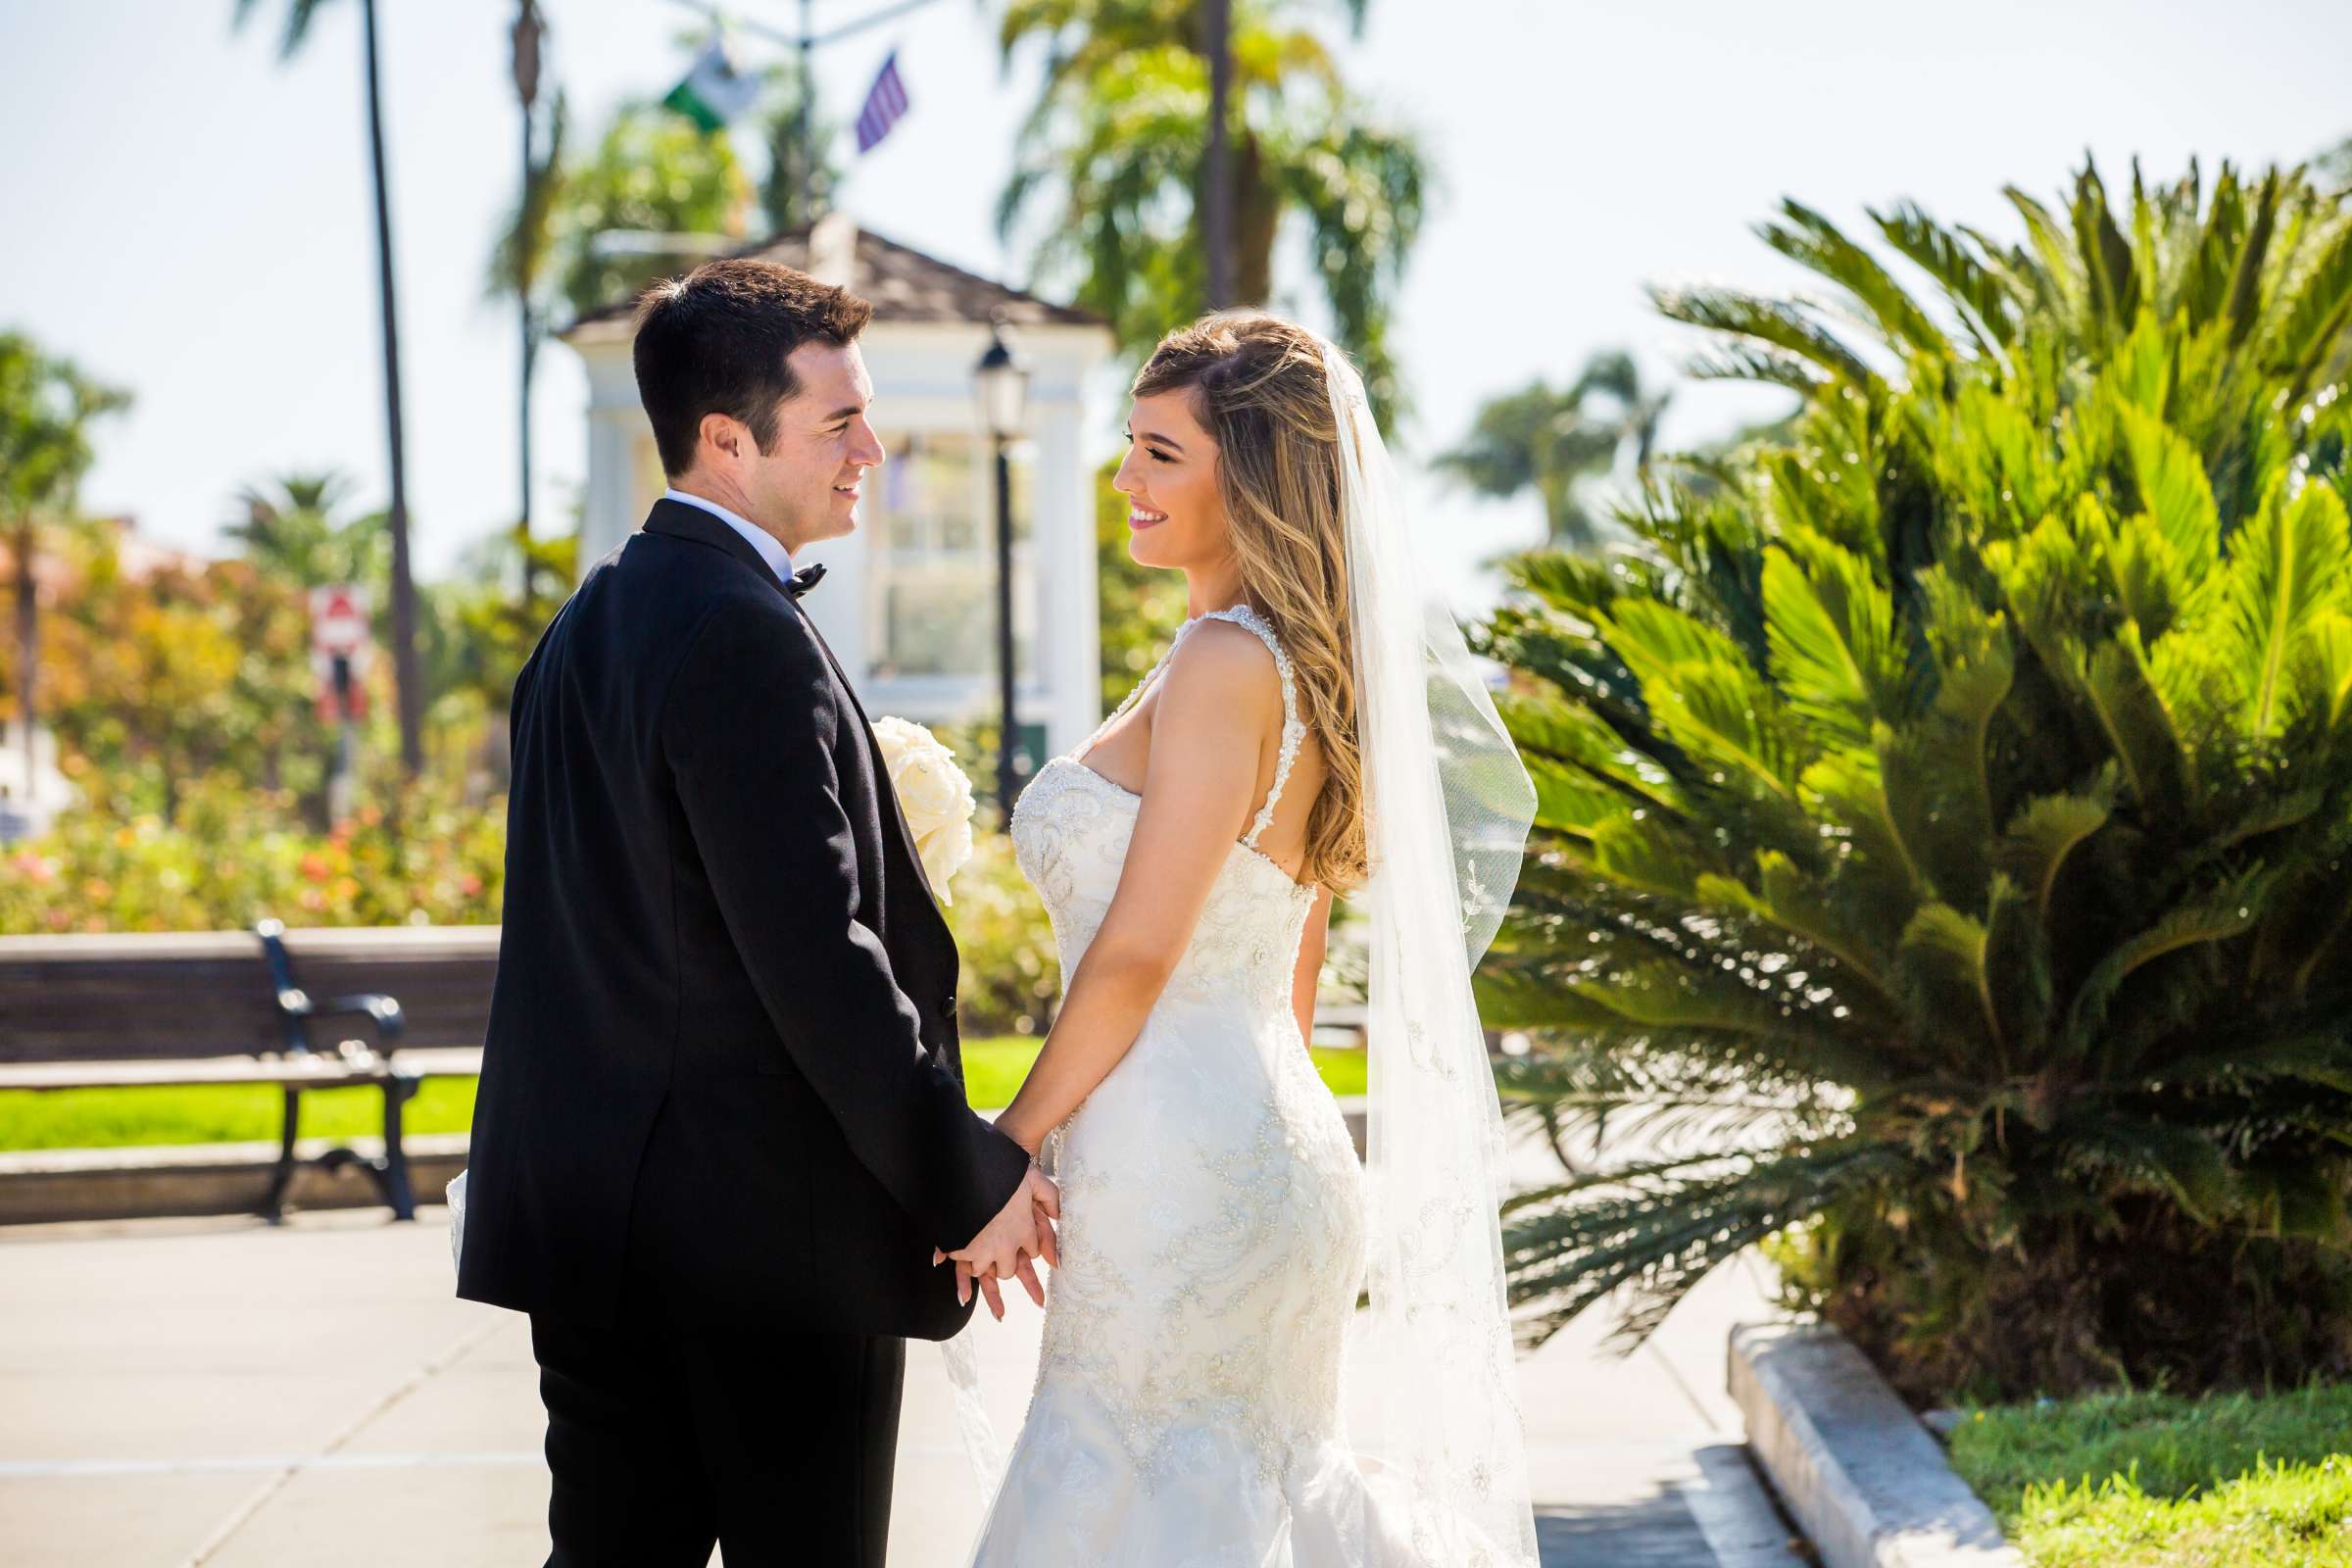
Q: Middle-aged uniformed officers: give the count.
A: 0